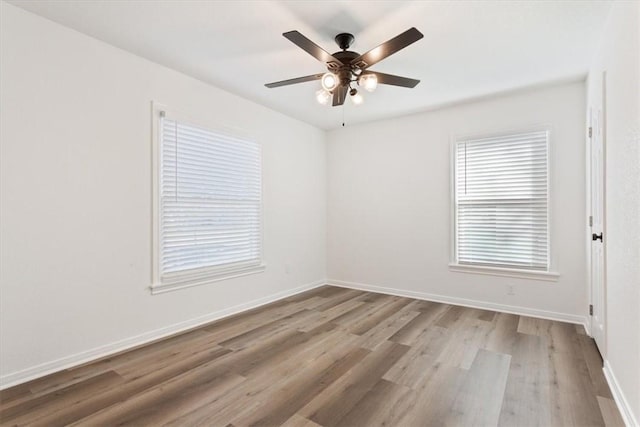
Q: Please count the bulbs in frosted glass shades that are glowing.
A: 4